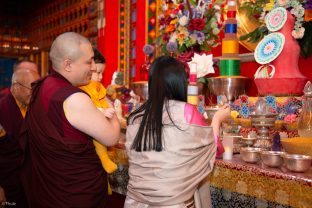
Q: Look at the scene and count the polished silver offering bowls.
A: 3